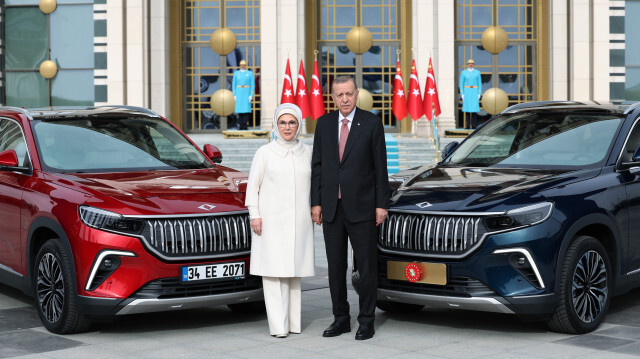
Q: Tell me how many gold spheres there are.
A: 8